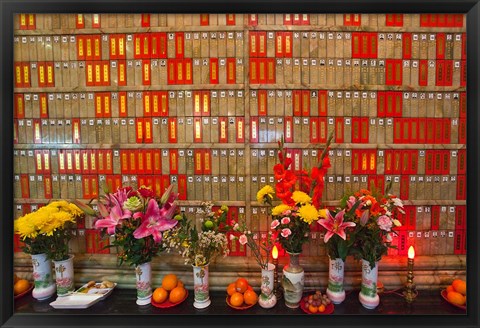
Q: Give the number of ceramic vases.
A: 8